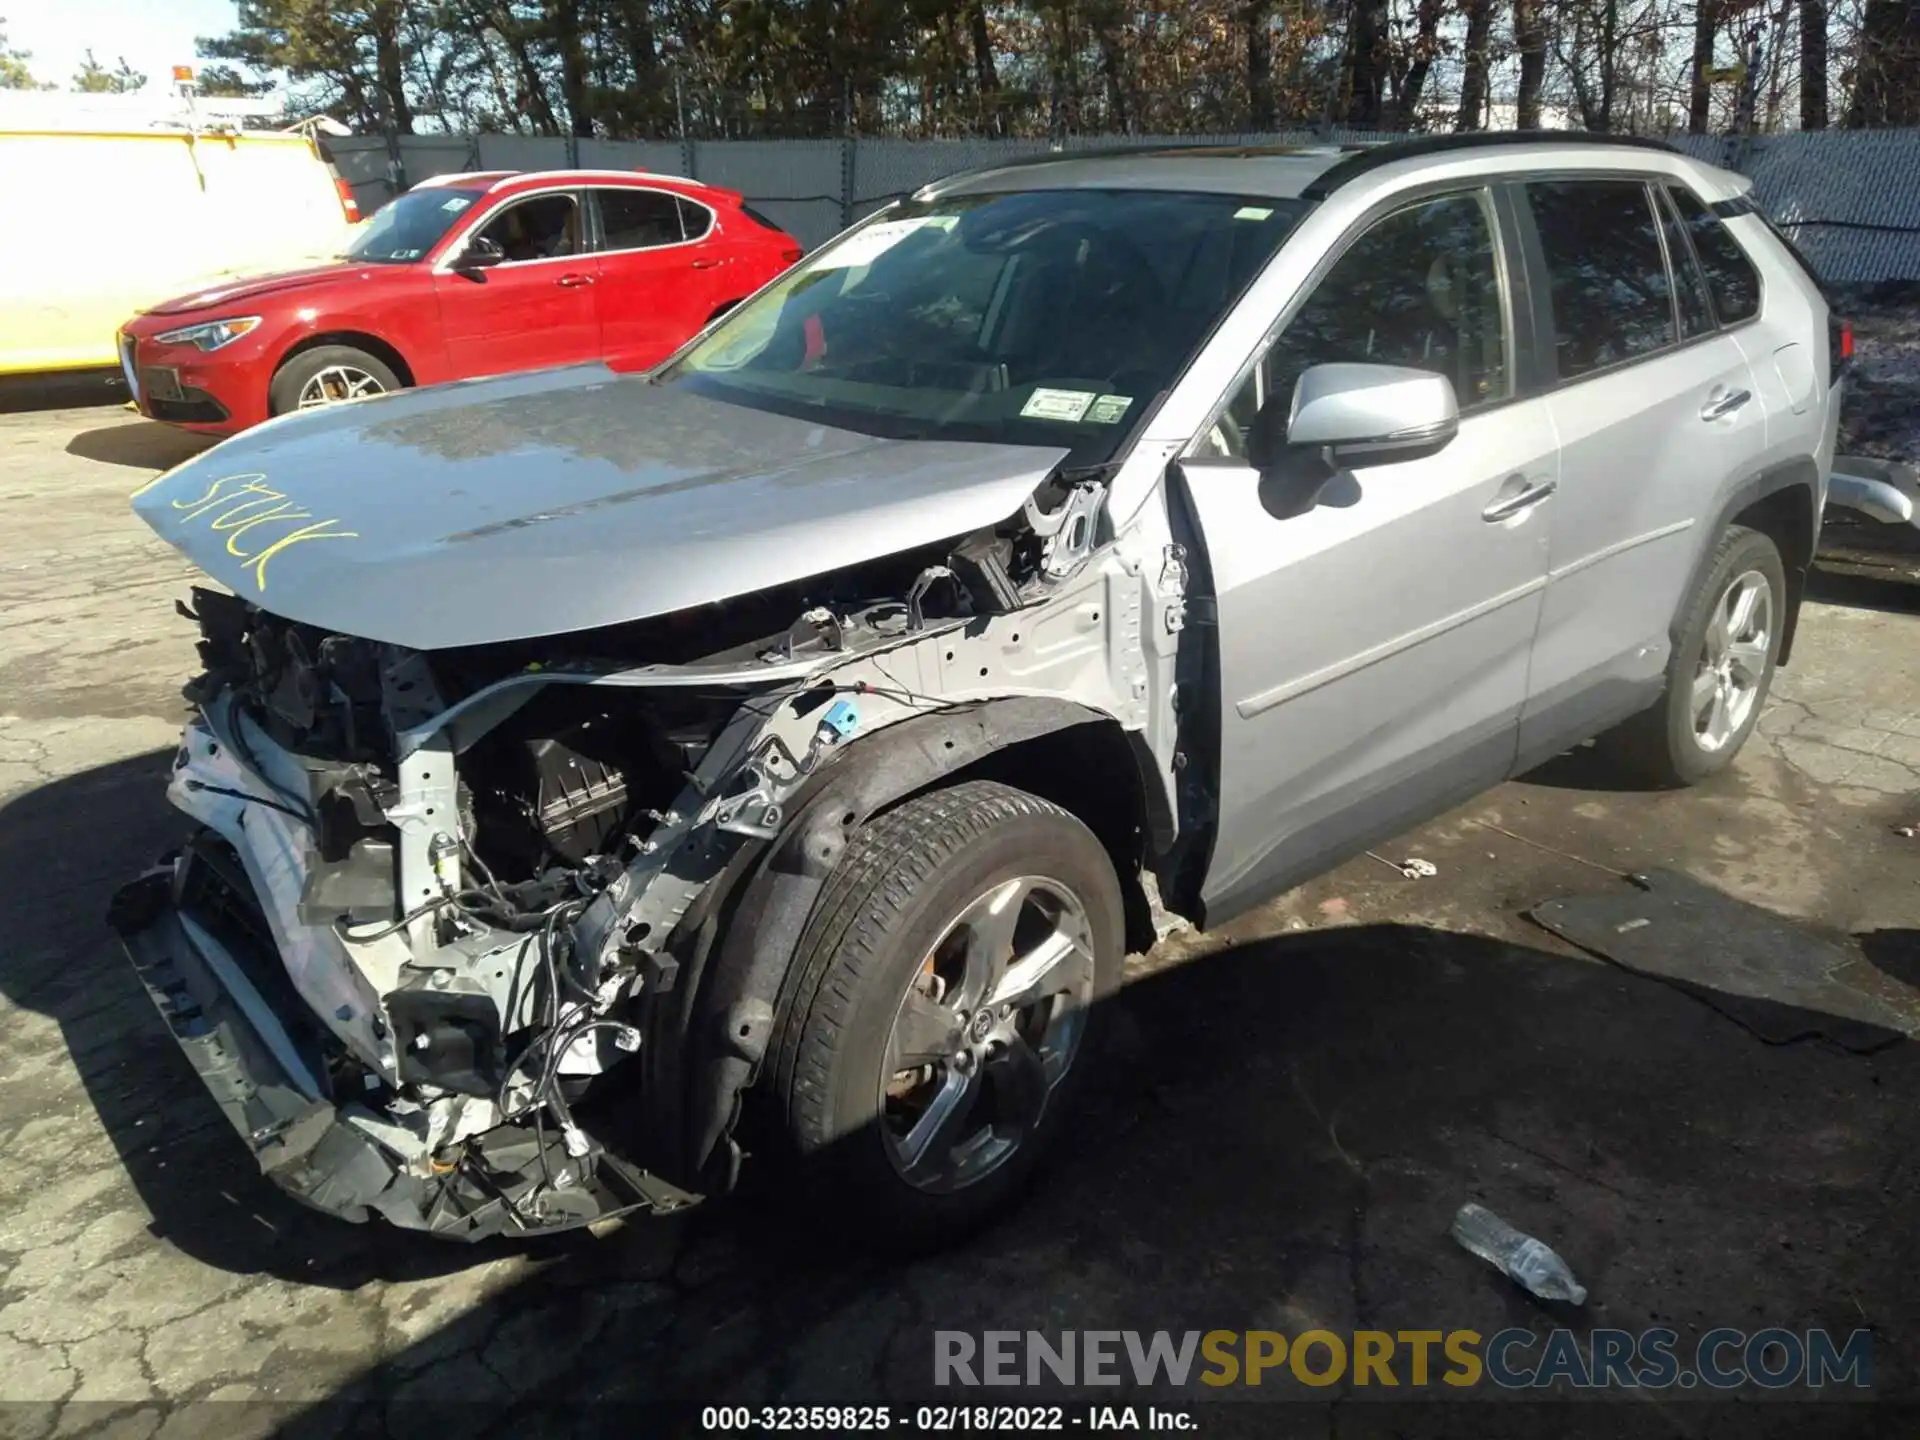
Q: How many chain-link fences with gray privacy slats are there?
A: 1